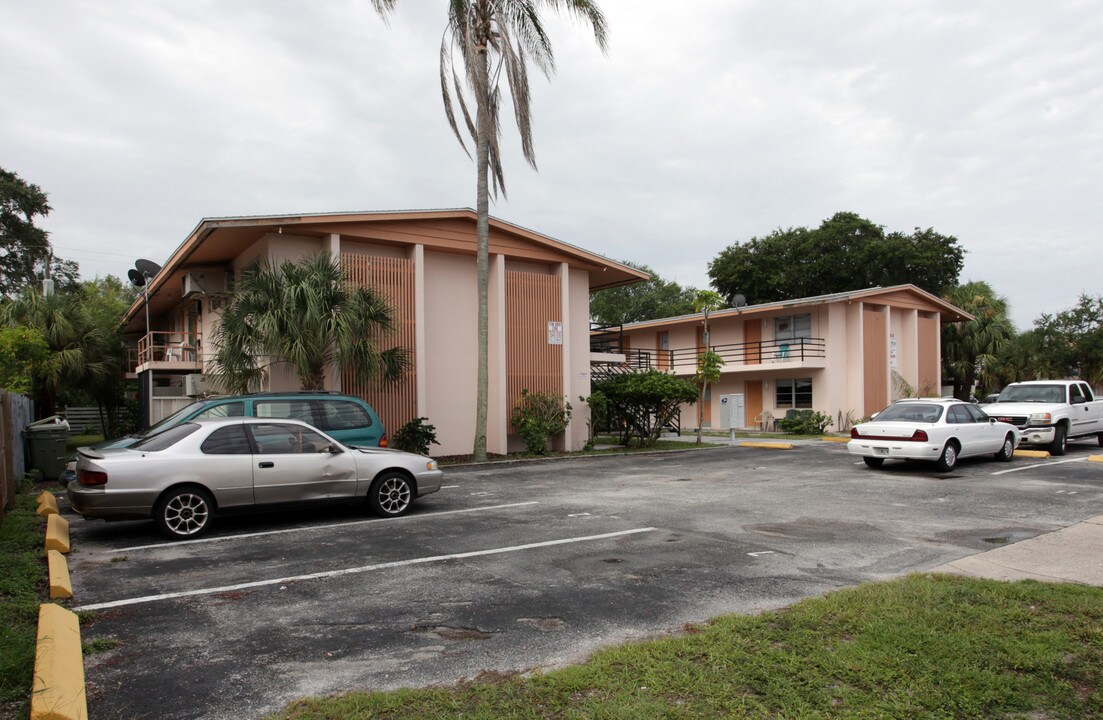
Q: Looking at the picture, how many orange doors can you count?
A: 6